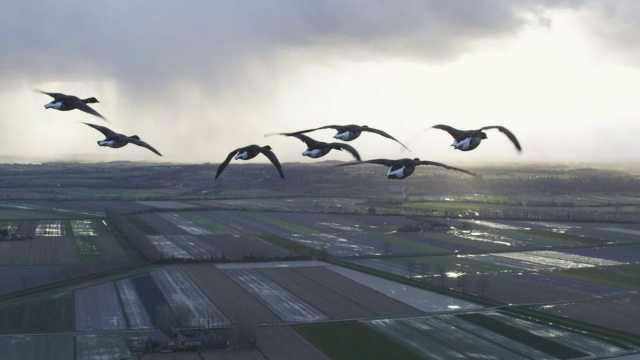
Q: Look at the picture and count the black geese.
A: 7